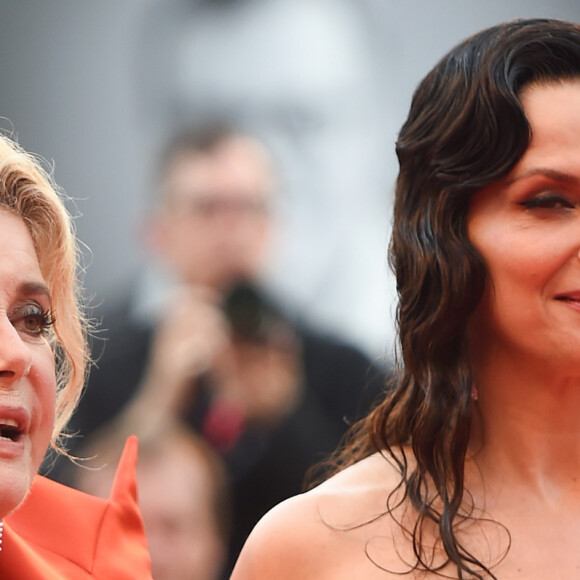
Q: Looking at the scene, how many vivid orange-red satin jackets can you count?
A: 1